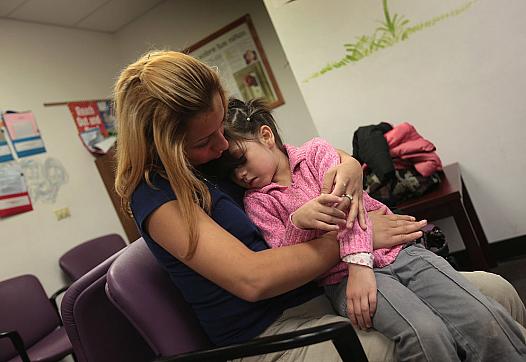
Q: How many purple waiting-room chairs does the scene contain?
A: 4